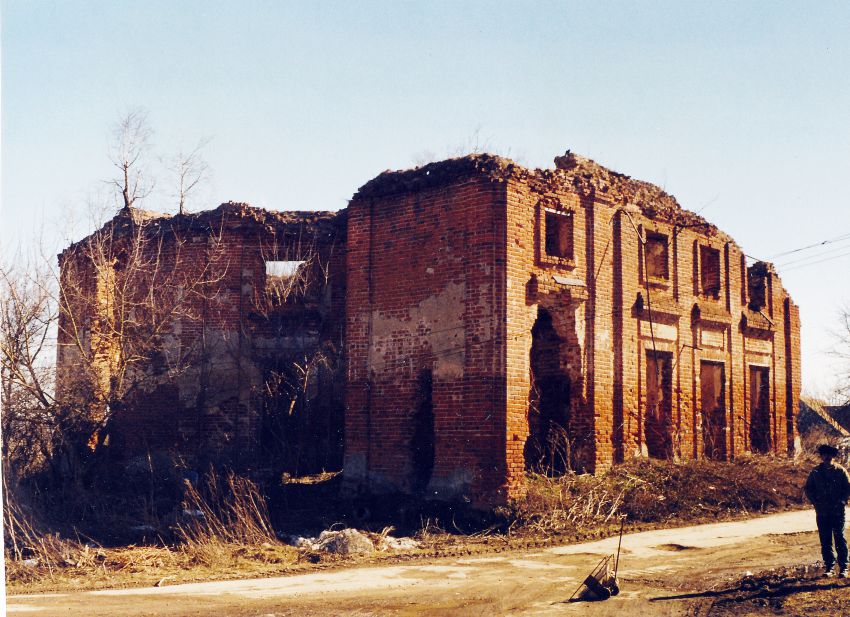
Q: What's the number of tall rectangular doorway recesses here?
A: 3